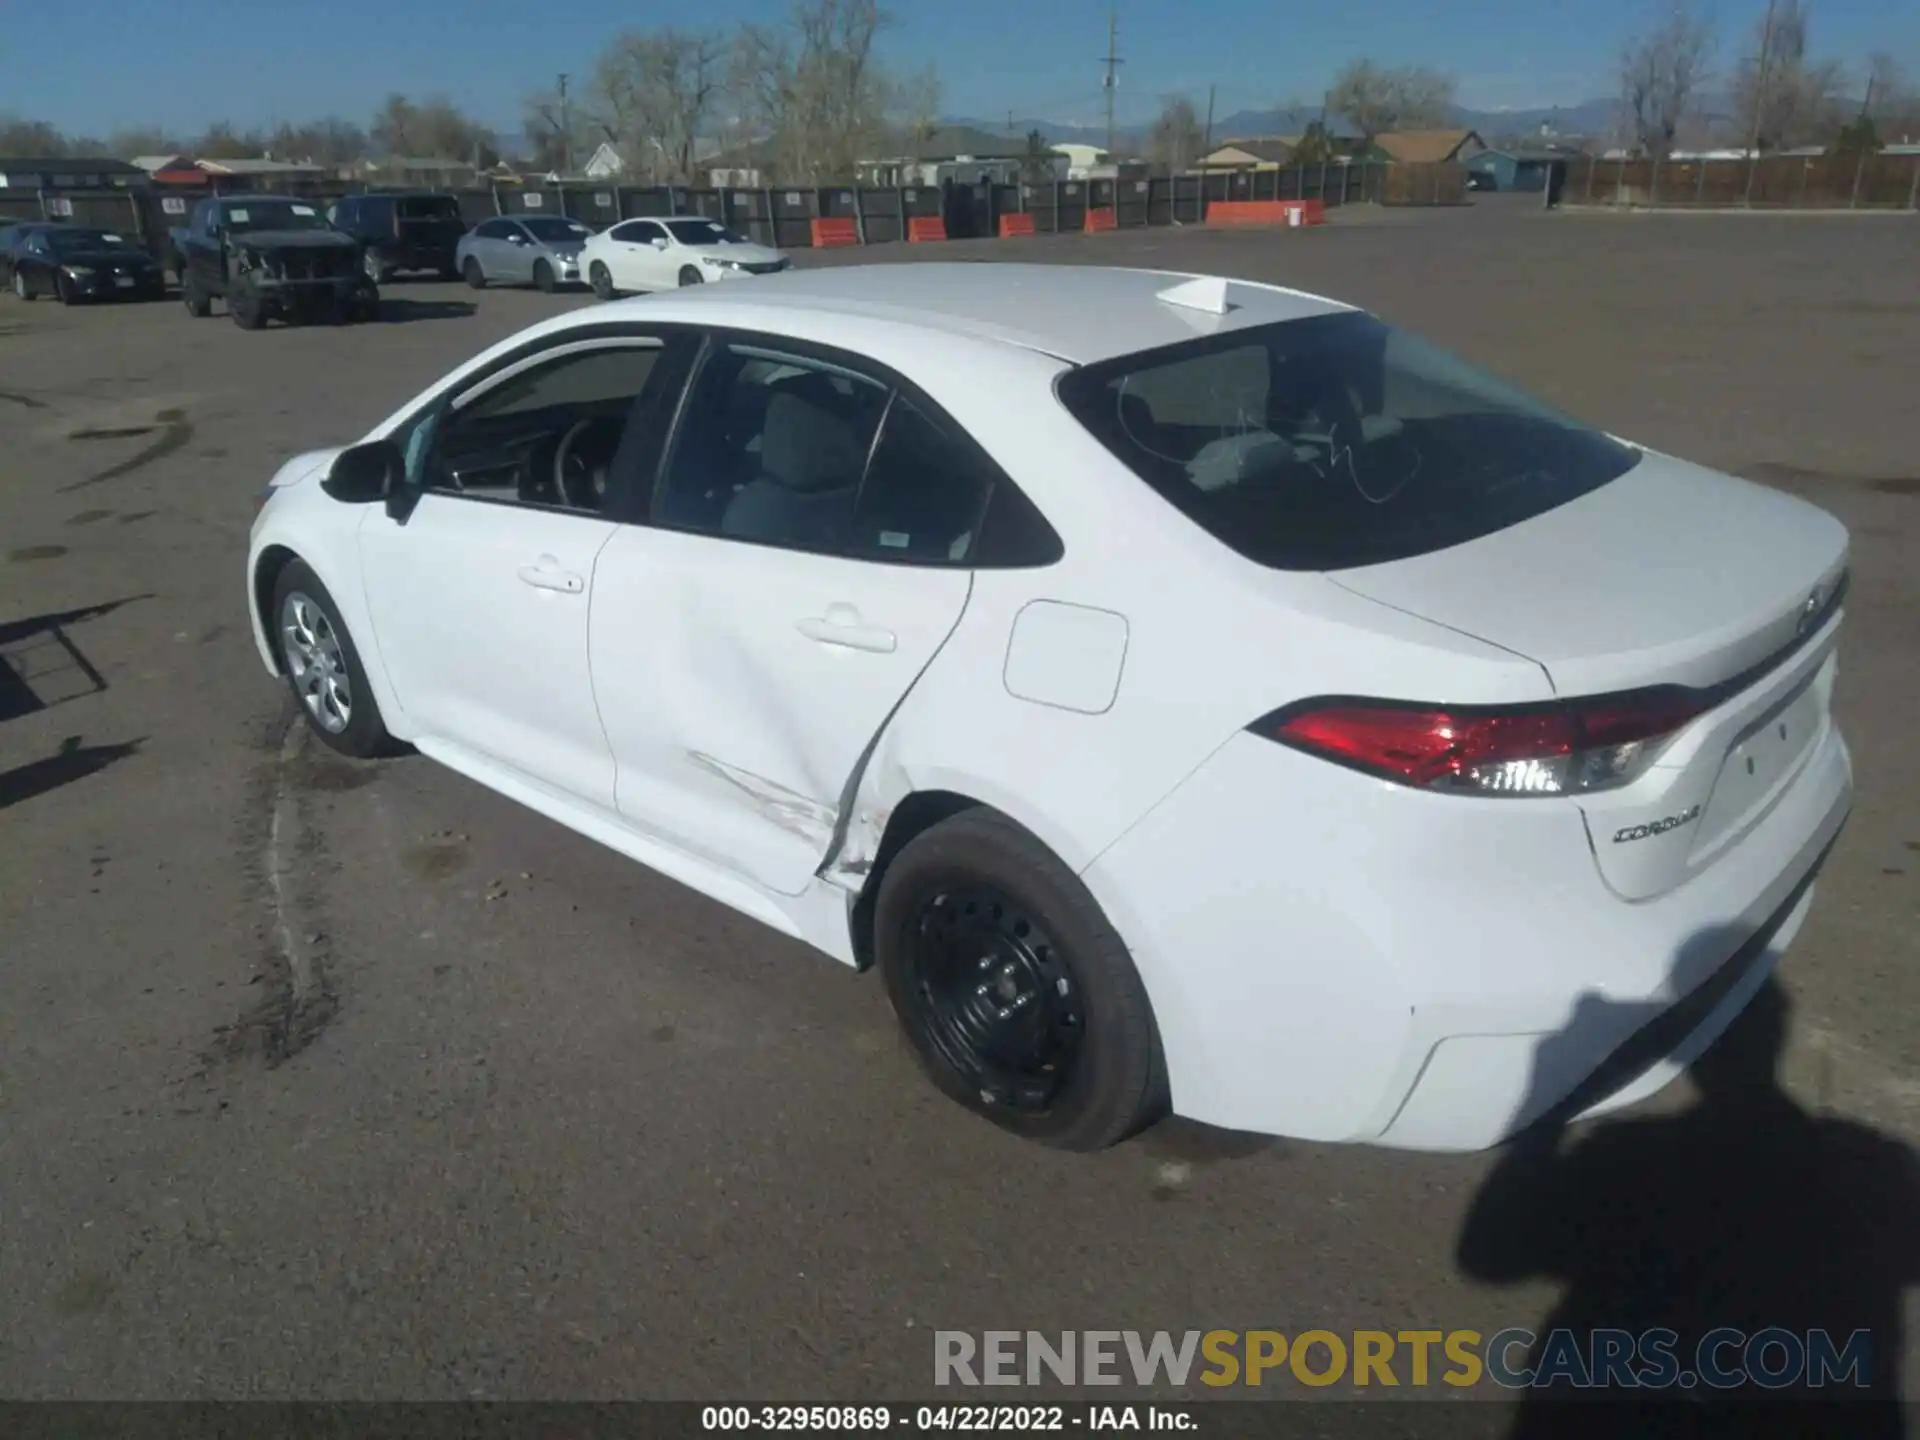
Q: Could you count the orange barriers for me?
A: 5